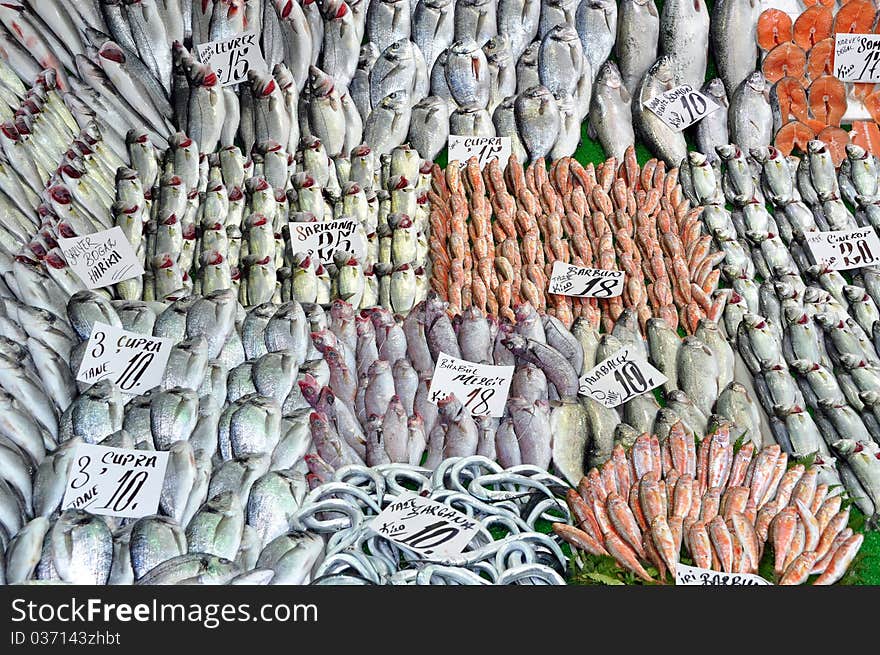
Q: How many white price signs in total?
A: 14